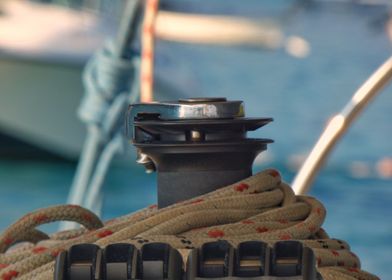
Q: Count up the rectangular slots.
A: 6